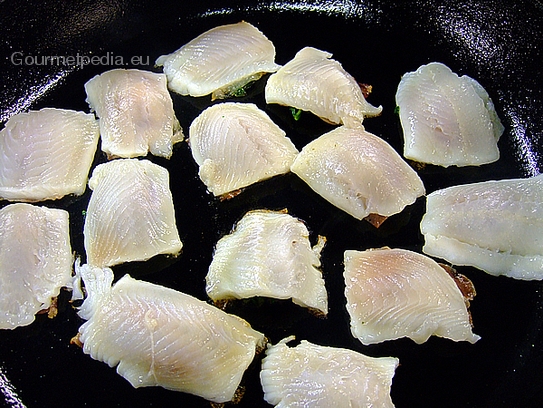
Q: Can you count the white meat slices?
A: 14